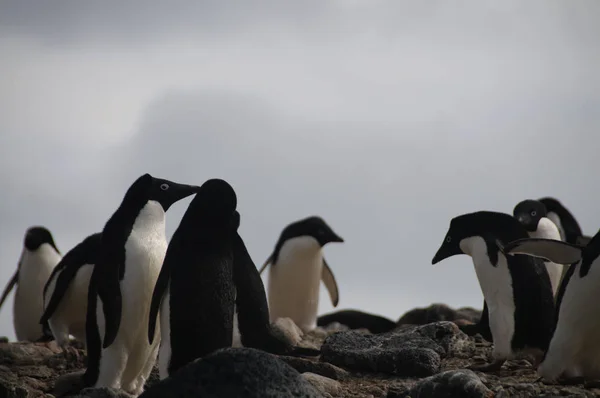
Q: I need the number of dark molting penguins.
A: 0